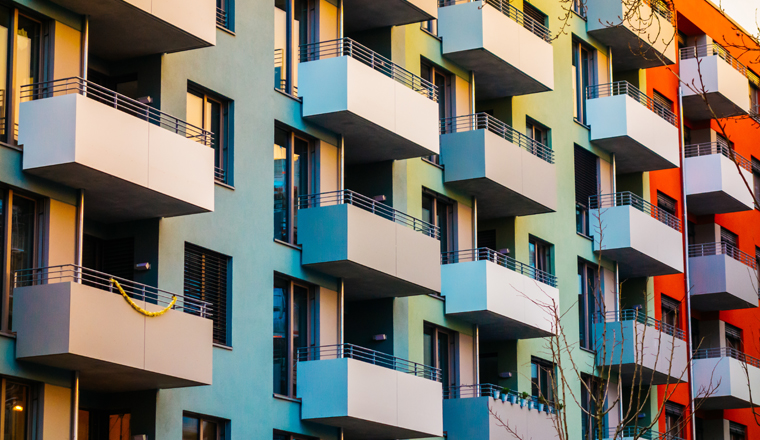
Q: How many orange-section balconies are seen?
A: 4